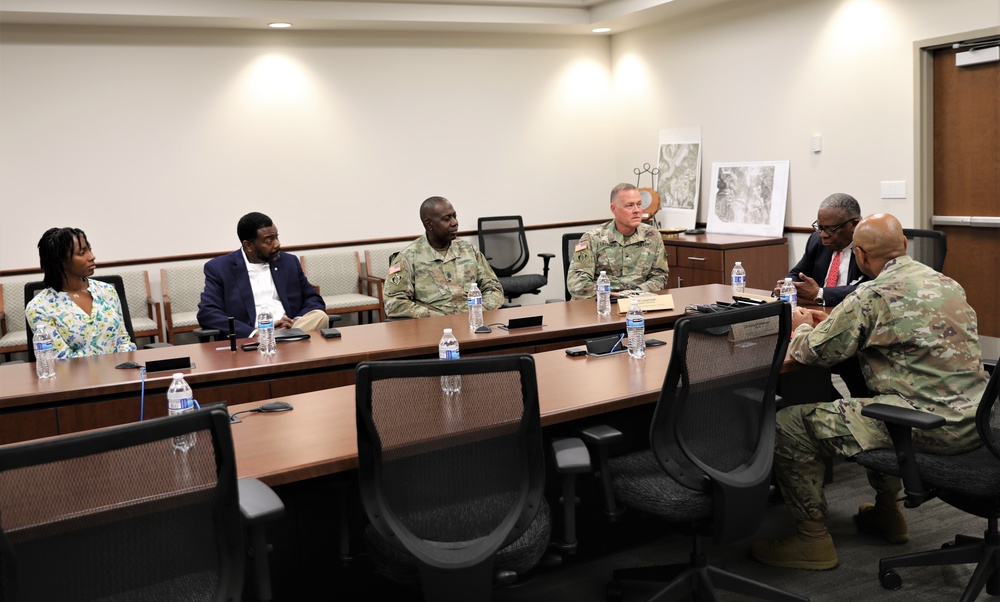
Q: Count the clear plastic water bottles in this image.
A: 9